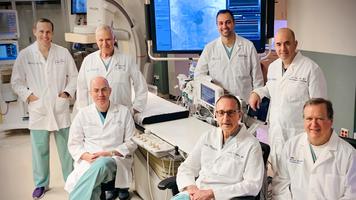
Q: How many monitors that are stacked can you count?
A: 2